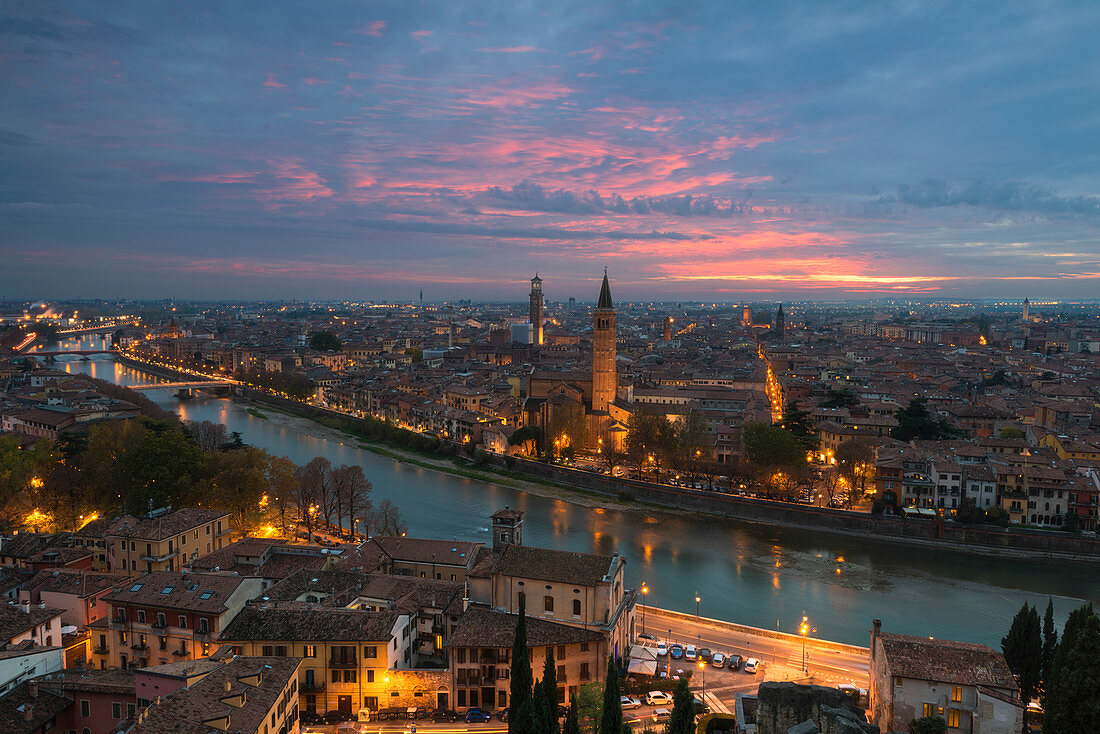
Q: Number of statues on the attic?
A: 0